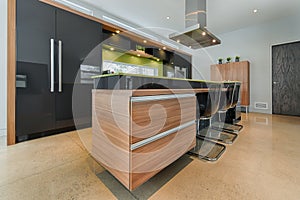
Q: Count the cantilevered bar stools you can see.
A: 3